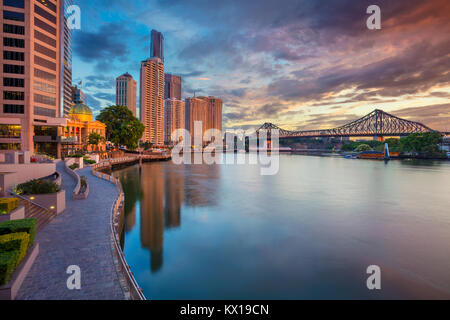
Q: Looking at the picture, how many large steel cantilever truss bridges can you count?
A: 1